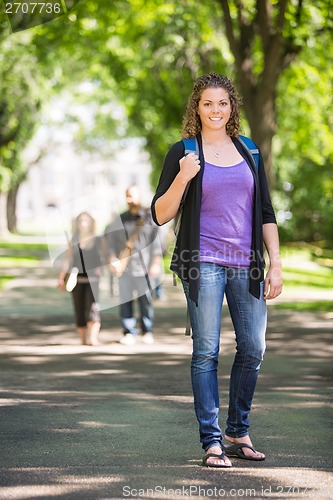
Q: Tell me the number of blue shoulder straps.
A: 2